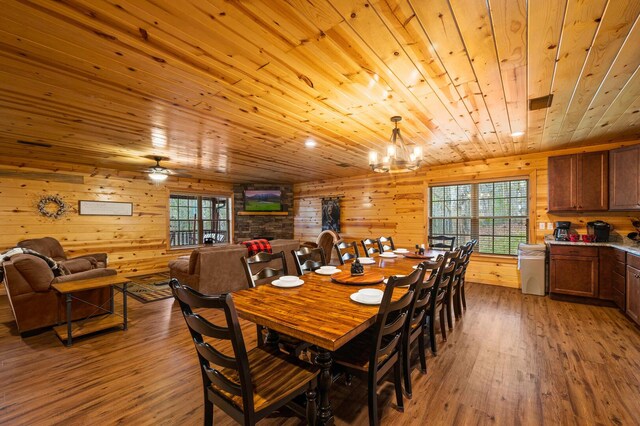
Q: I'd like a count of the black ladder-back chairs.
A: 12